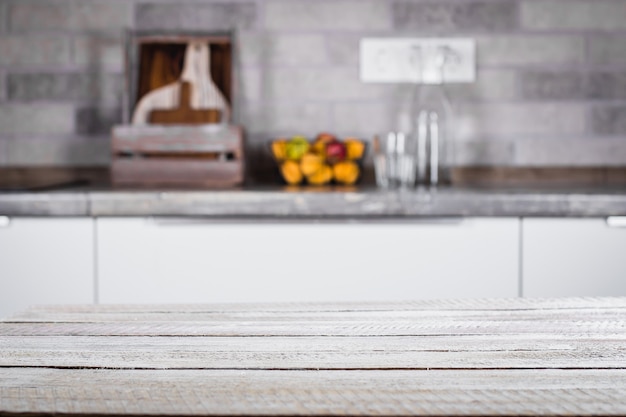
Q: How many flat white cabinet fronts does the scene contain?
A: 3